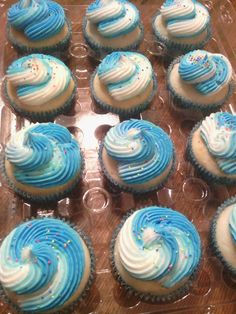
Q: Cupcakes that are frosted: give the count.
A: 12